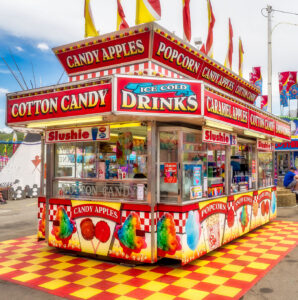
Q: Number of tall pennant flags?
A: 7